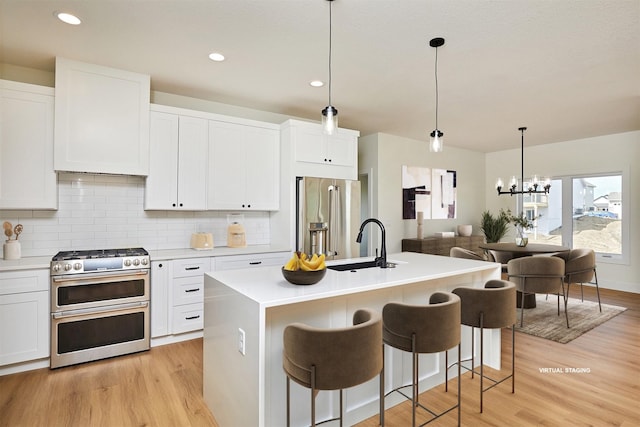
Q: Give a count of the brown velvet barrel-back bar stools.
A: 3